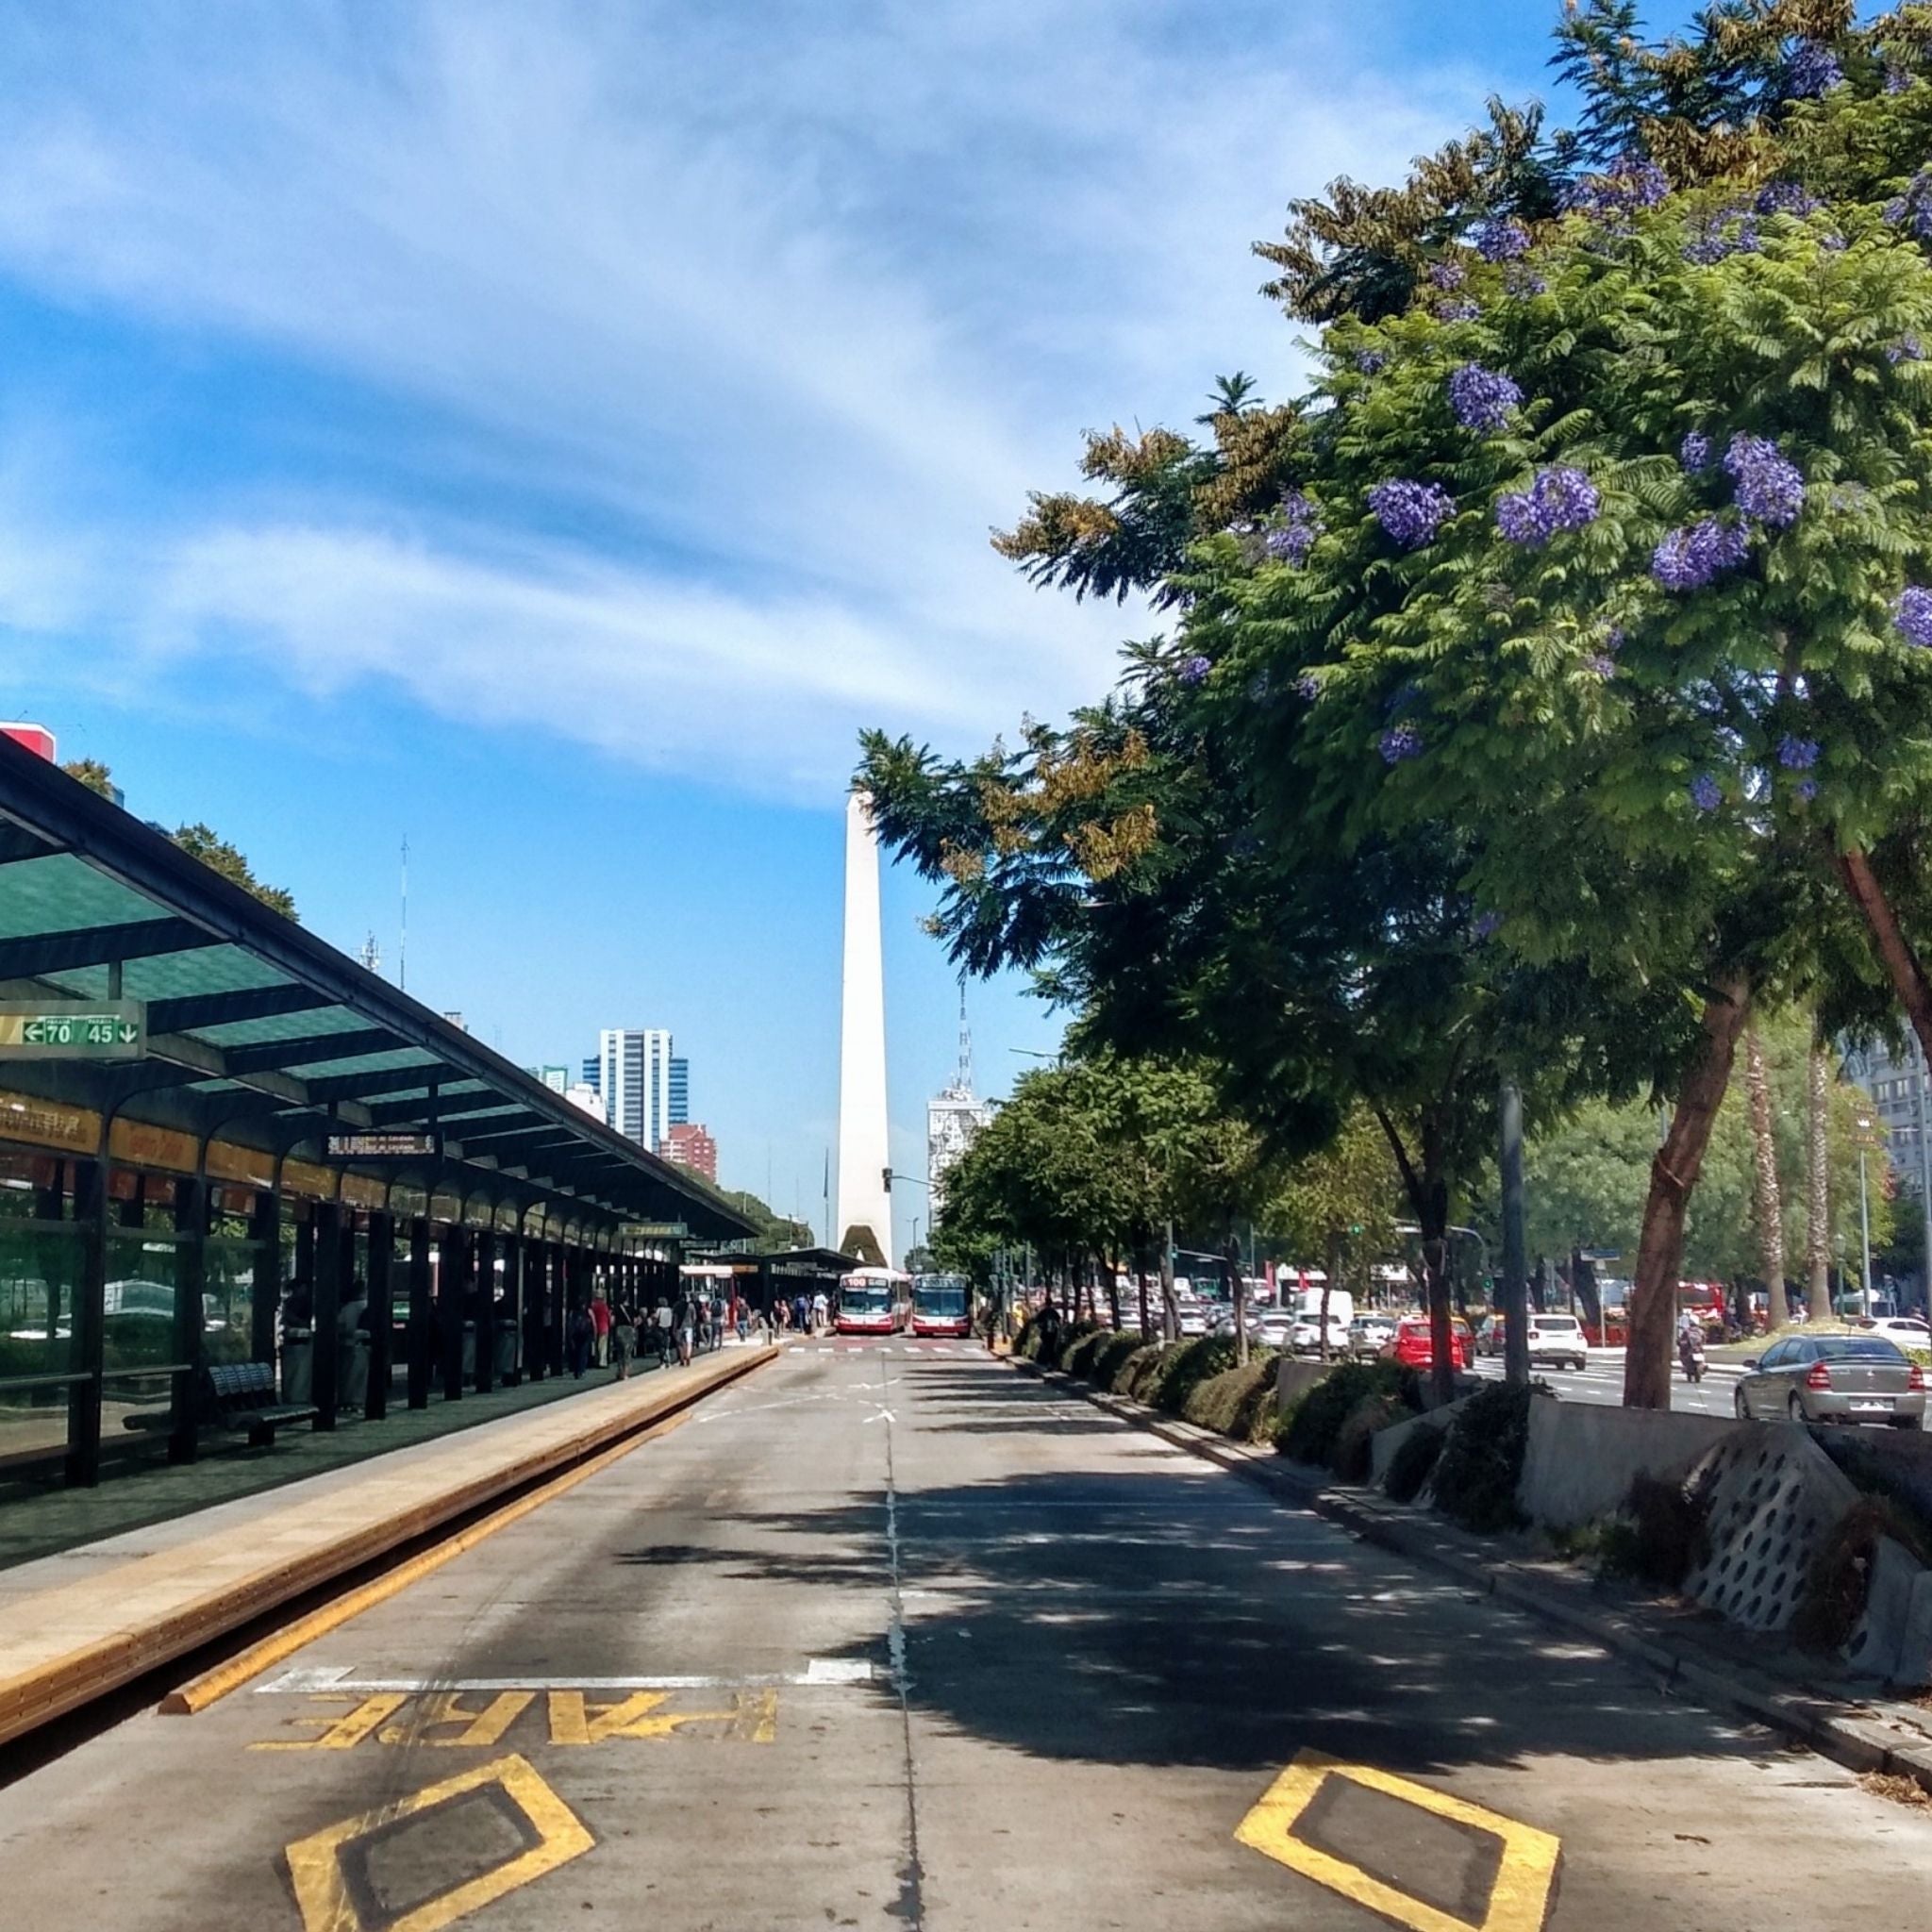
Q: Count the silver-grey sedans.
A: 1